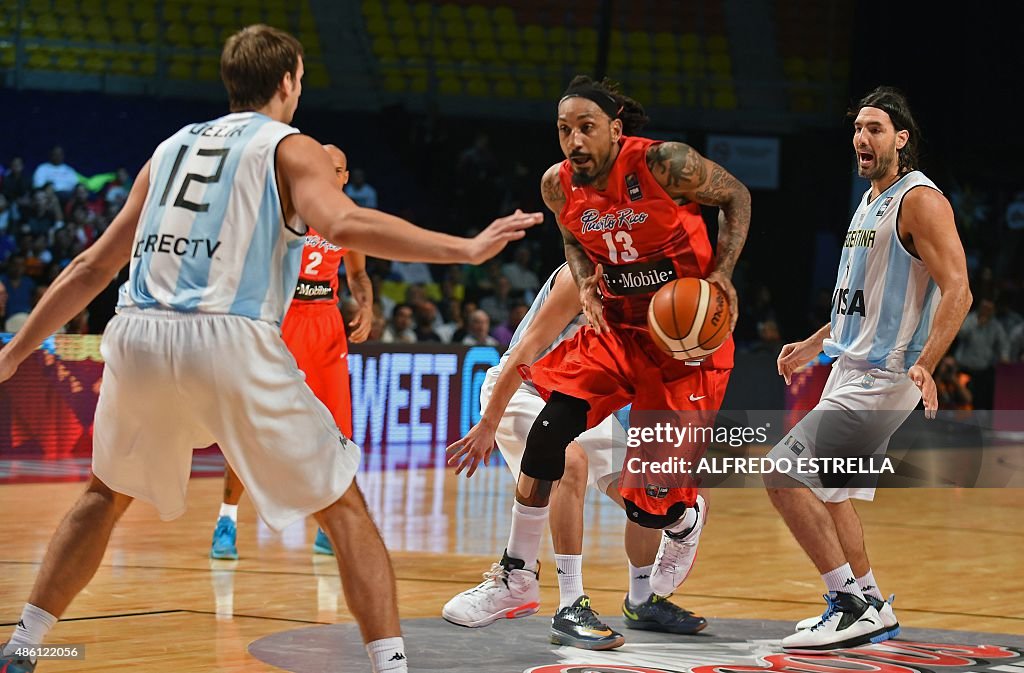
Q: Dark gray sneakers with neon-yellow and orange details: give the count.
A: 2